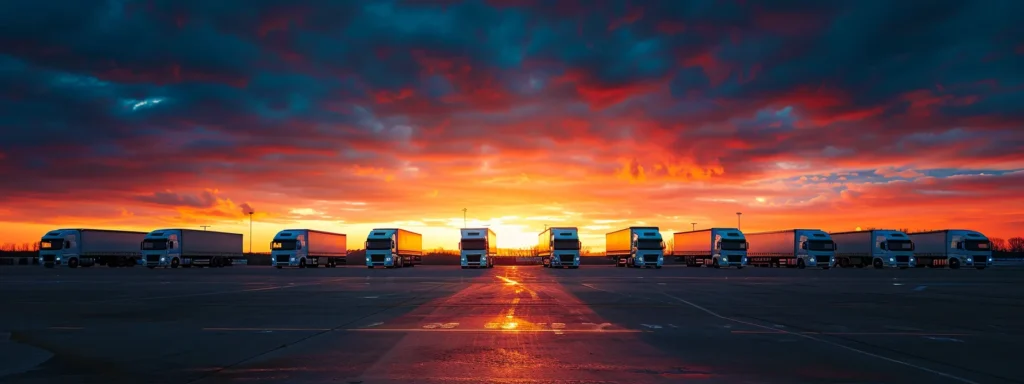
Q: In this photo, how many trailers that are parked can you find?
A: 11